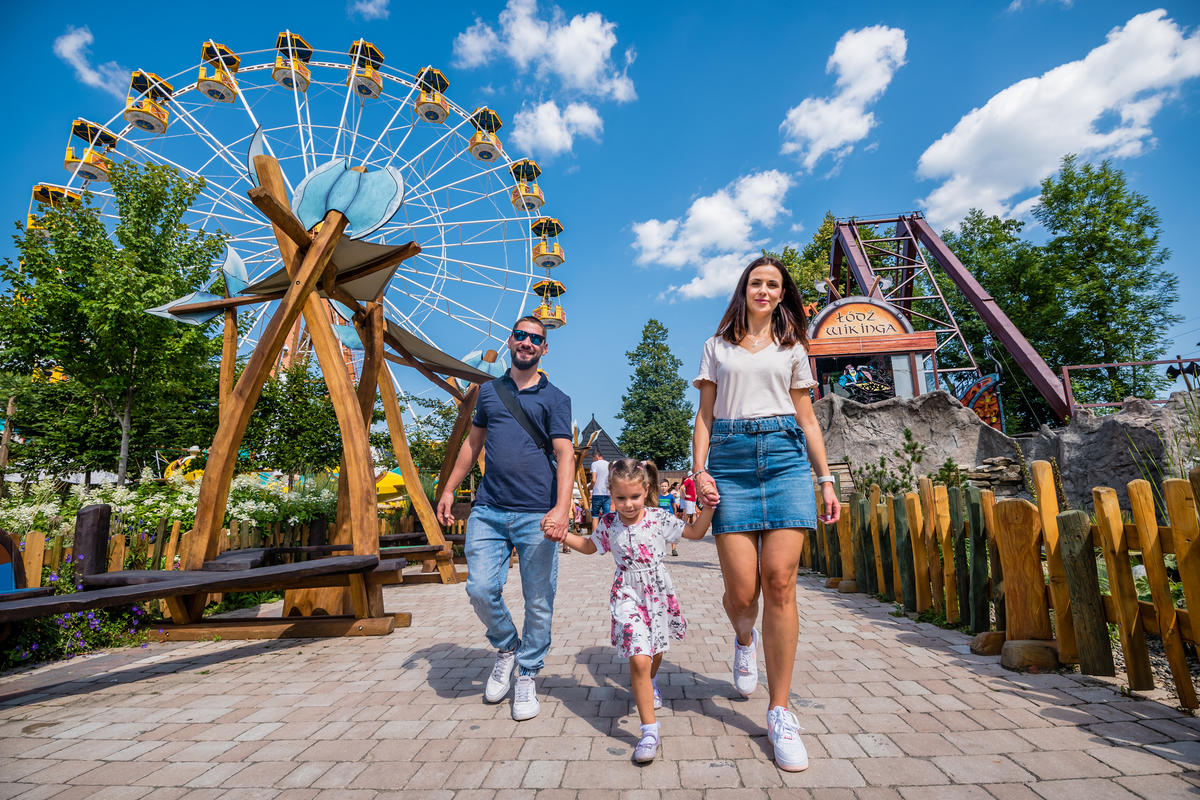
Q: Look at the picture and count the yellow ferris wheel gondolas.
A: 11